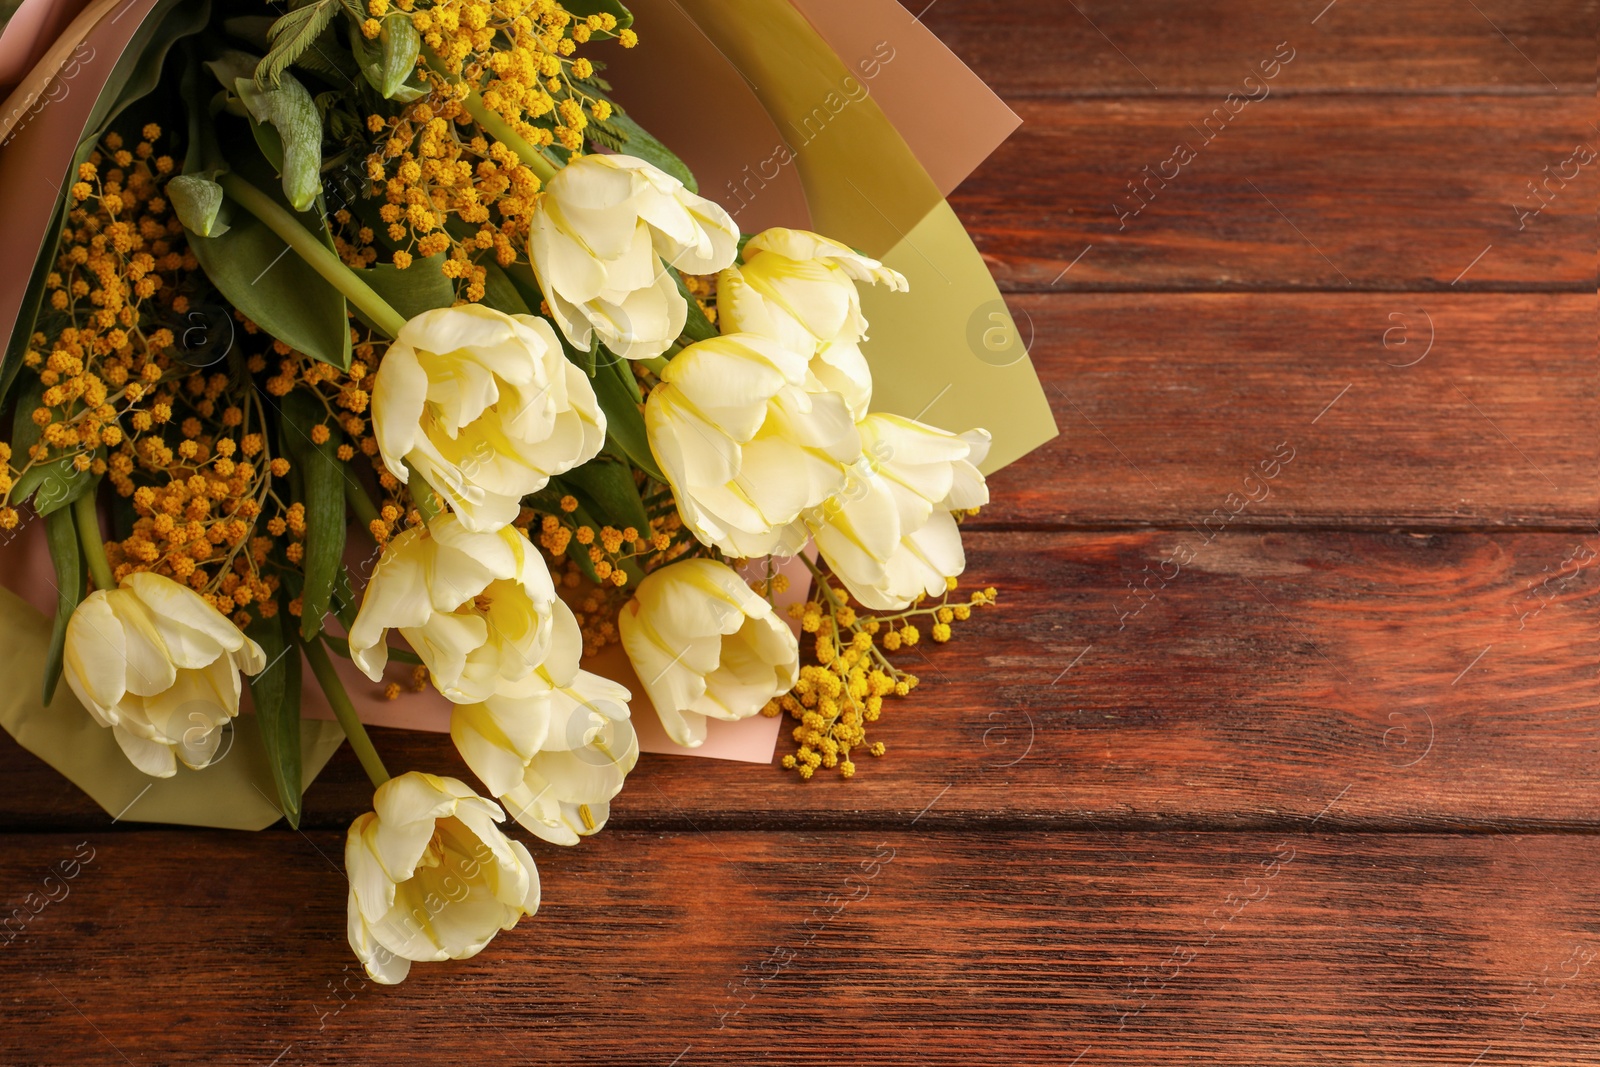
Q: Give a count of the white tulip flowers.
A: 10